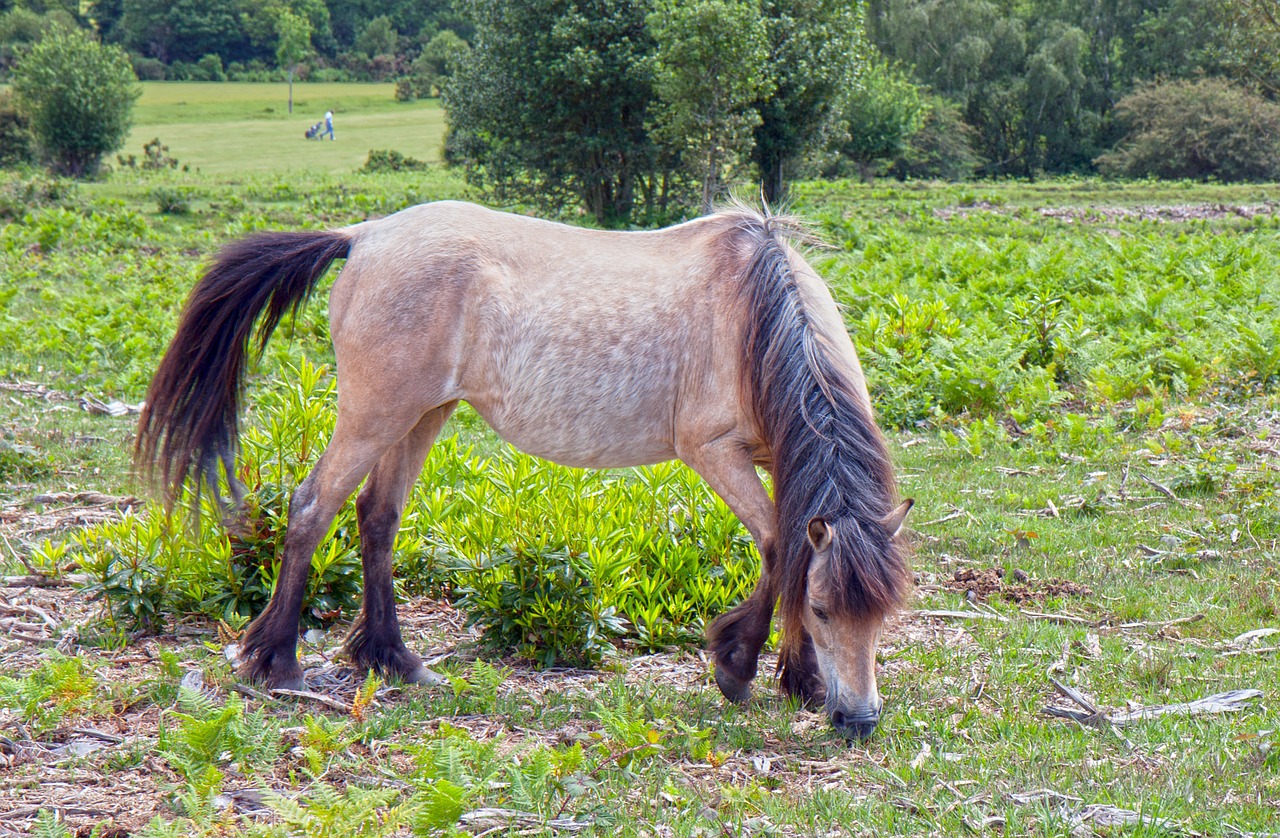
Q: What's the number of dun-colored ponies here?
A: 1